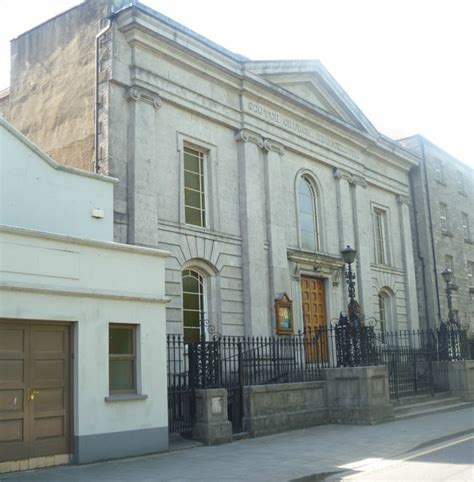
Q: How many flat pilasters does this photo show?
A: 6